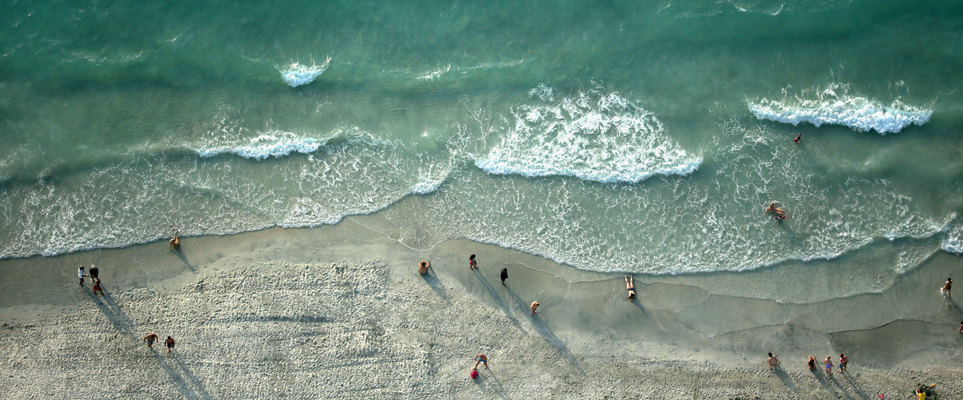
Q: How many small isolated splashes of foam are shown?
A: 1